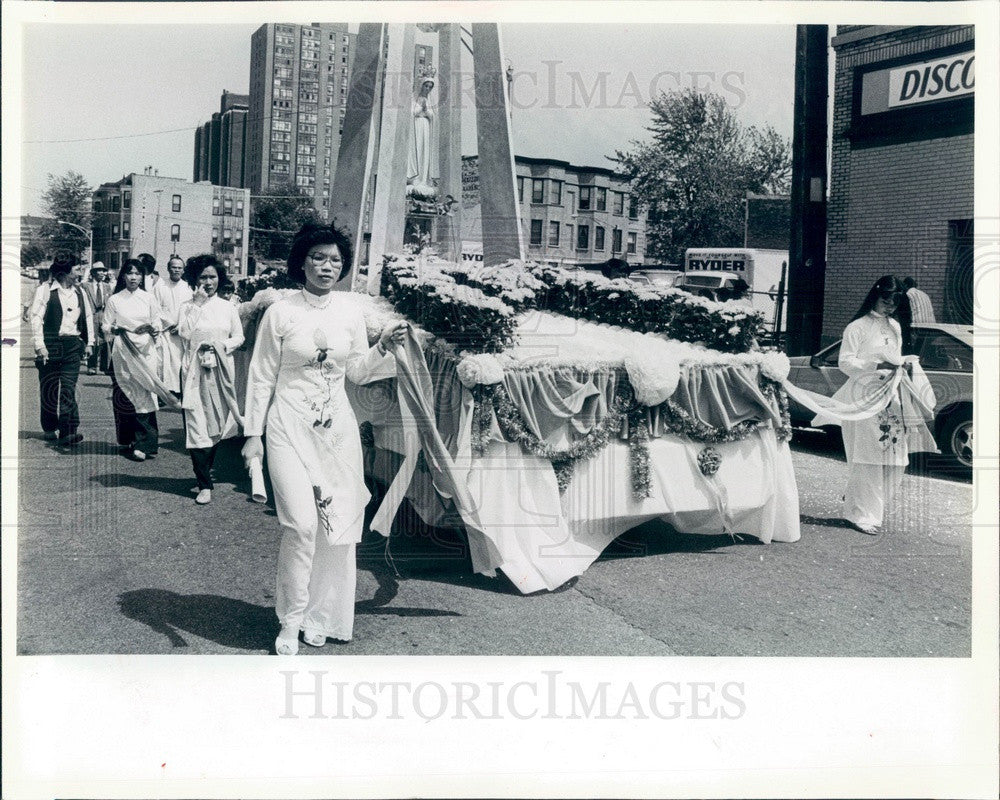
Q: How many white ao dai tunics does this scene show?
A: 4